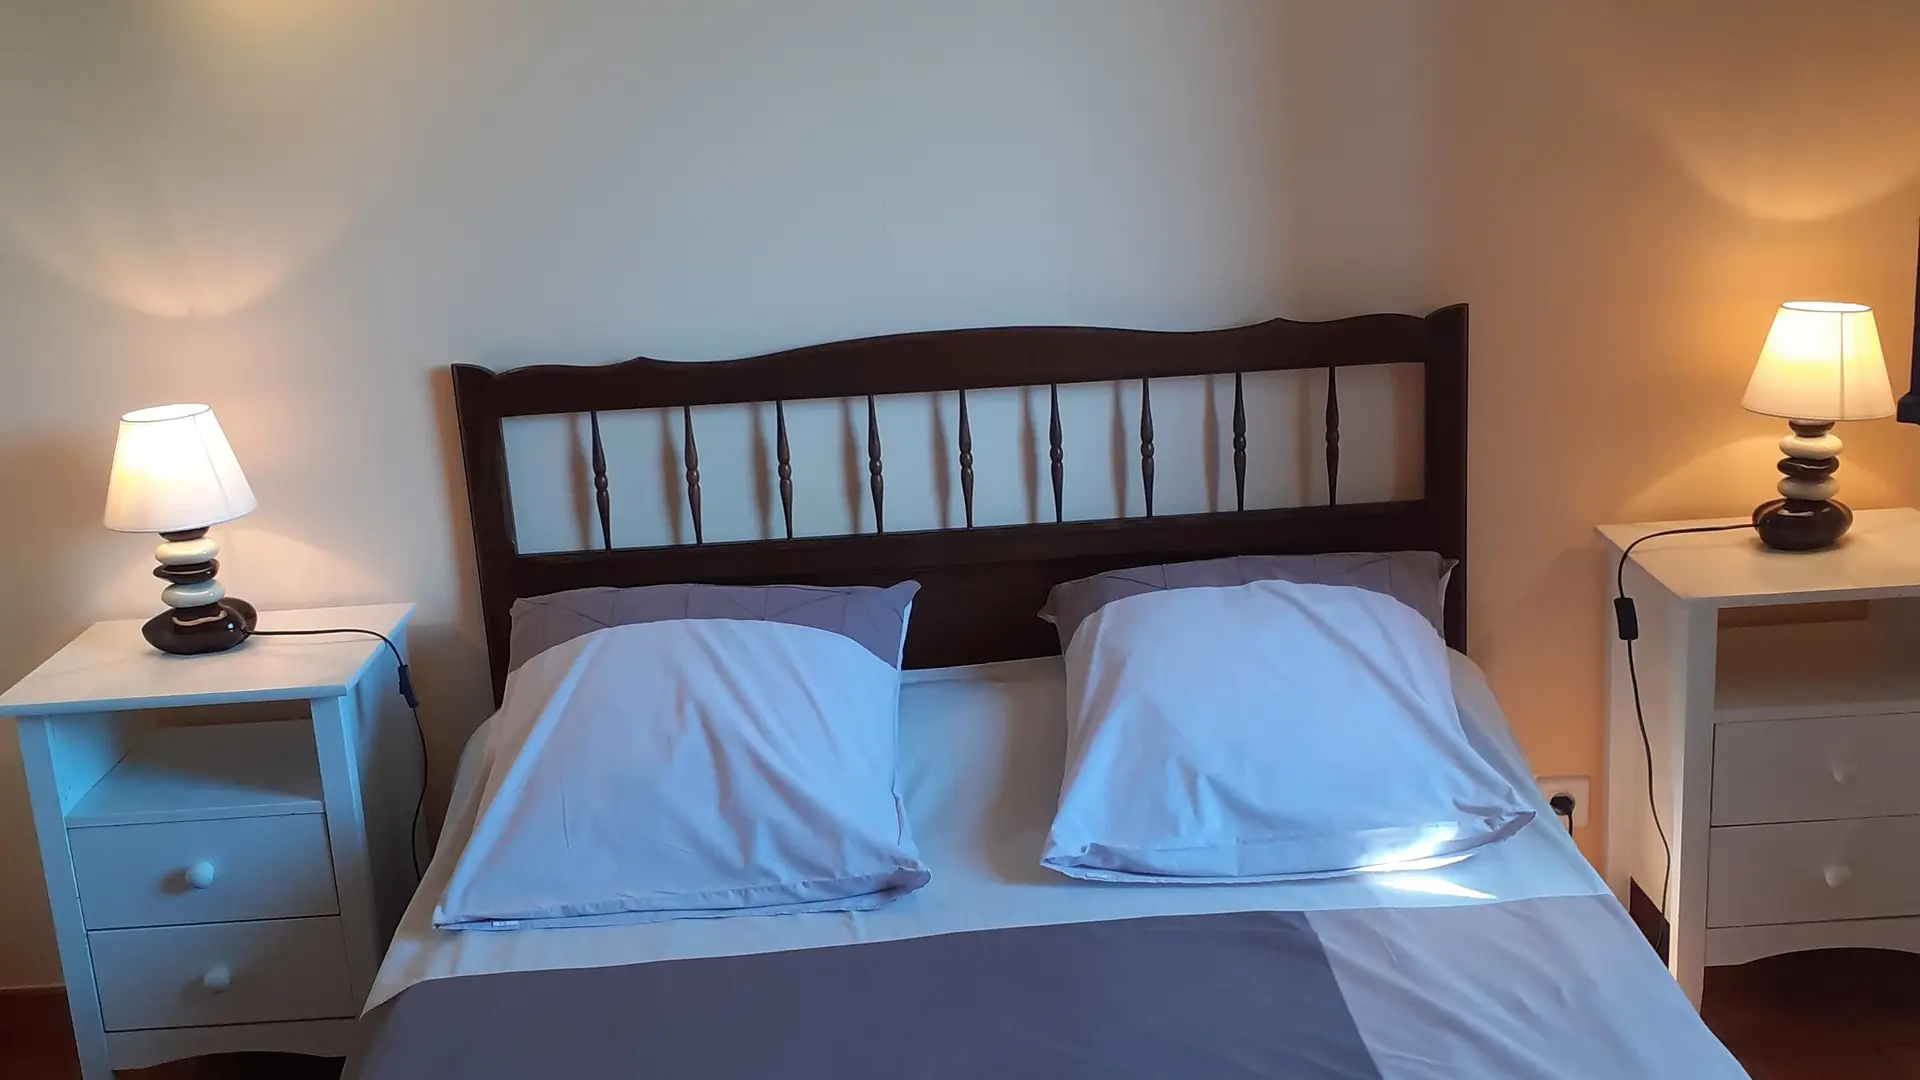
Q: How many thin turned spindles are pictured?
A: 9